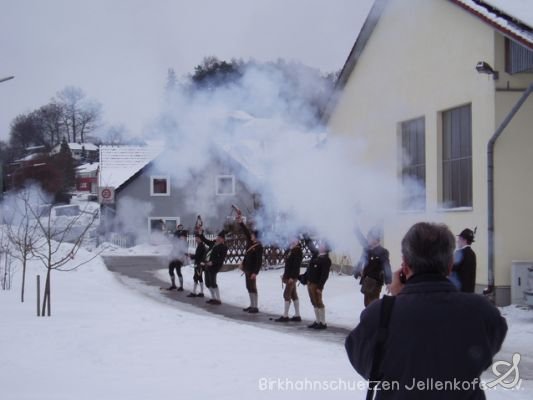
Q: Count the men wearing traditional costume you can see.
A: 8